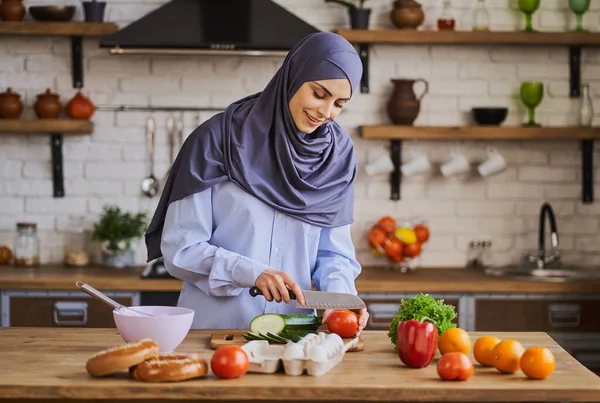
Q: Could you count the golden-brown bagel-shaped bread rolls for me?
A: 2